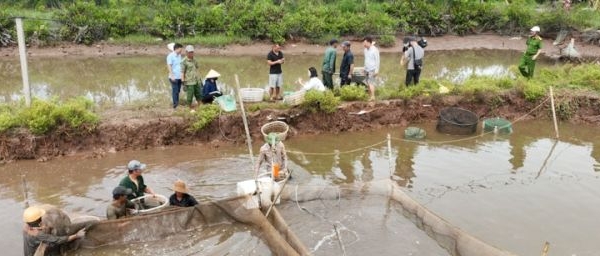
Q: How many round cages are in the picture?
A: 3